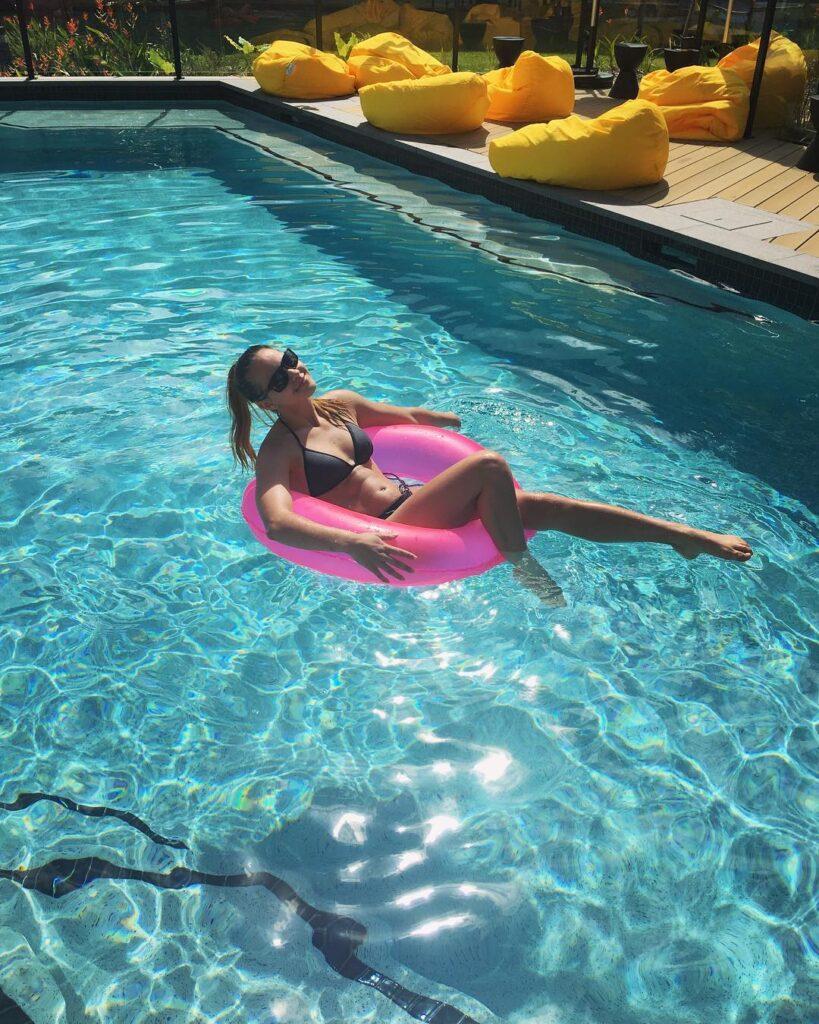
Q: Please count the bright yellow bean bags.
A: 7